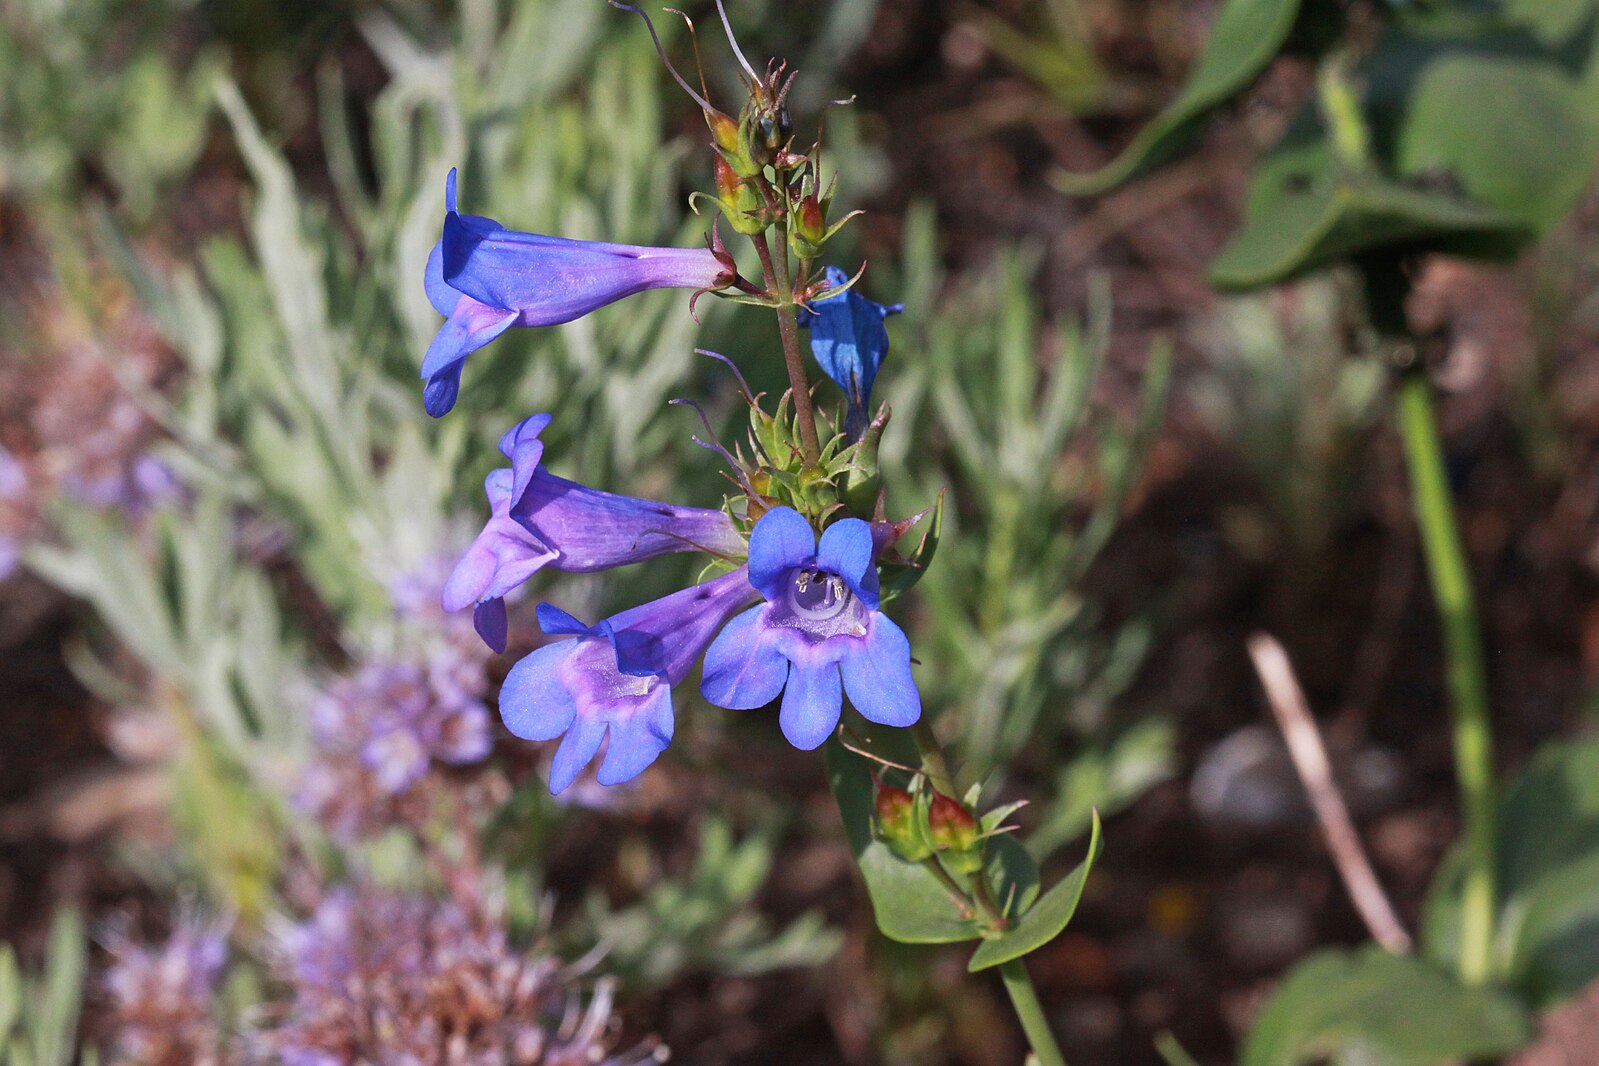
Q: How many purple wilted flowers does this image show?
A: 1